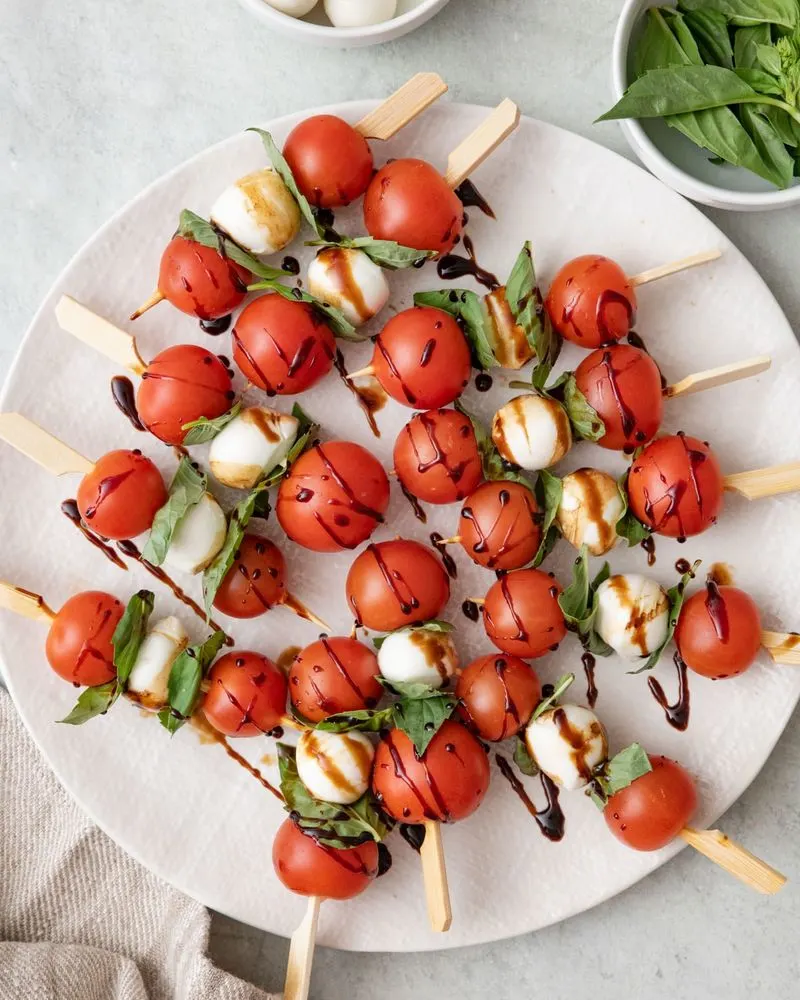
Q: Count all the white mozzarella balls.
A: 14